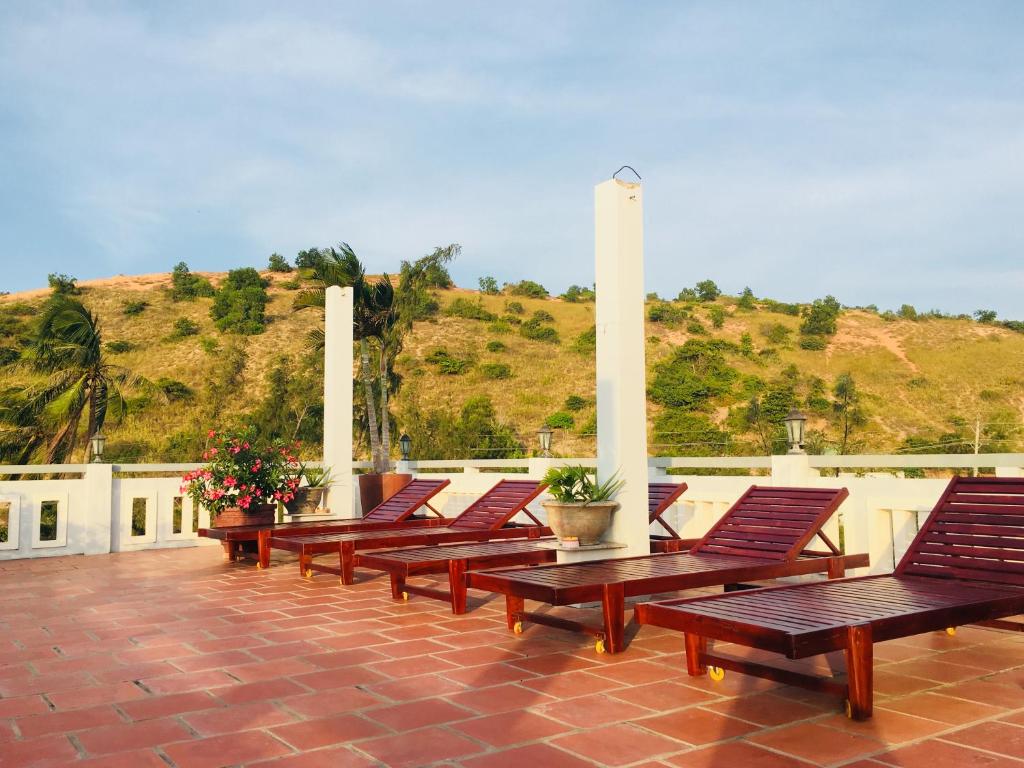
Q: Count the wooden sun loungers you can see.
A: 5